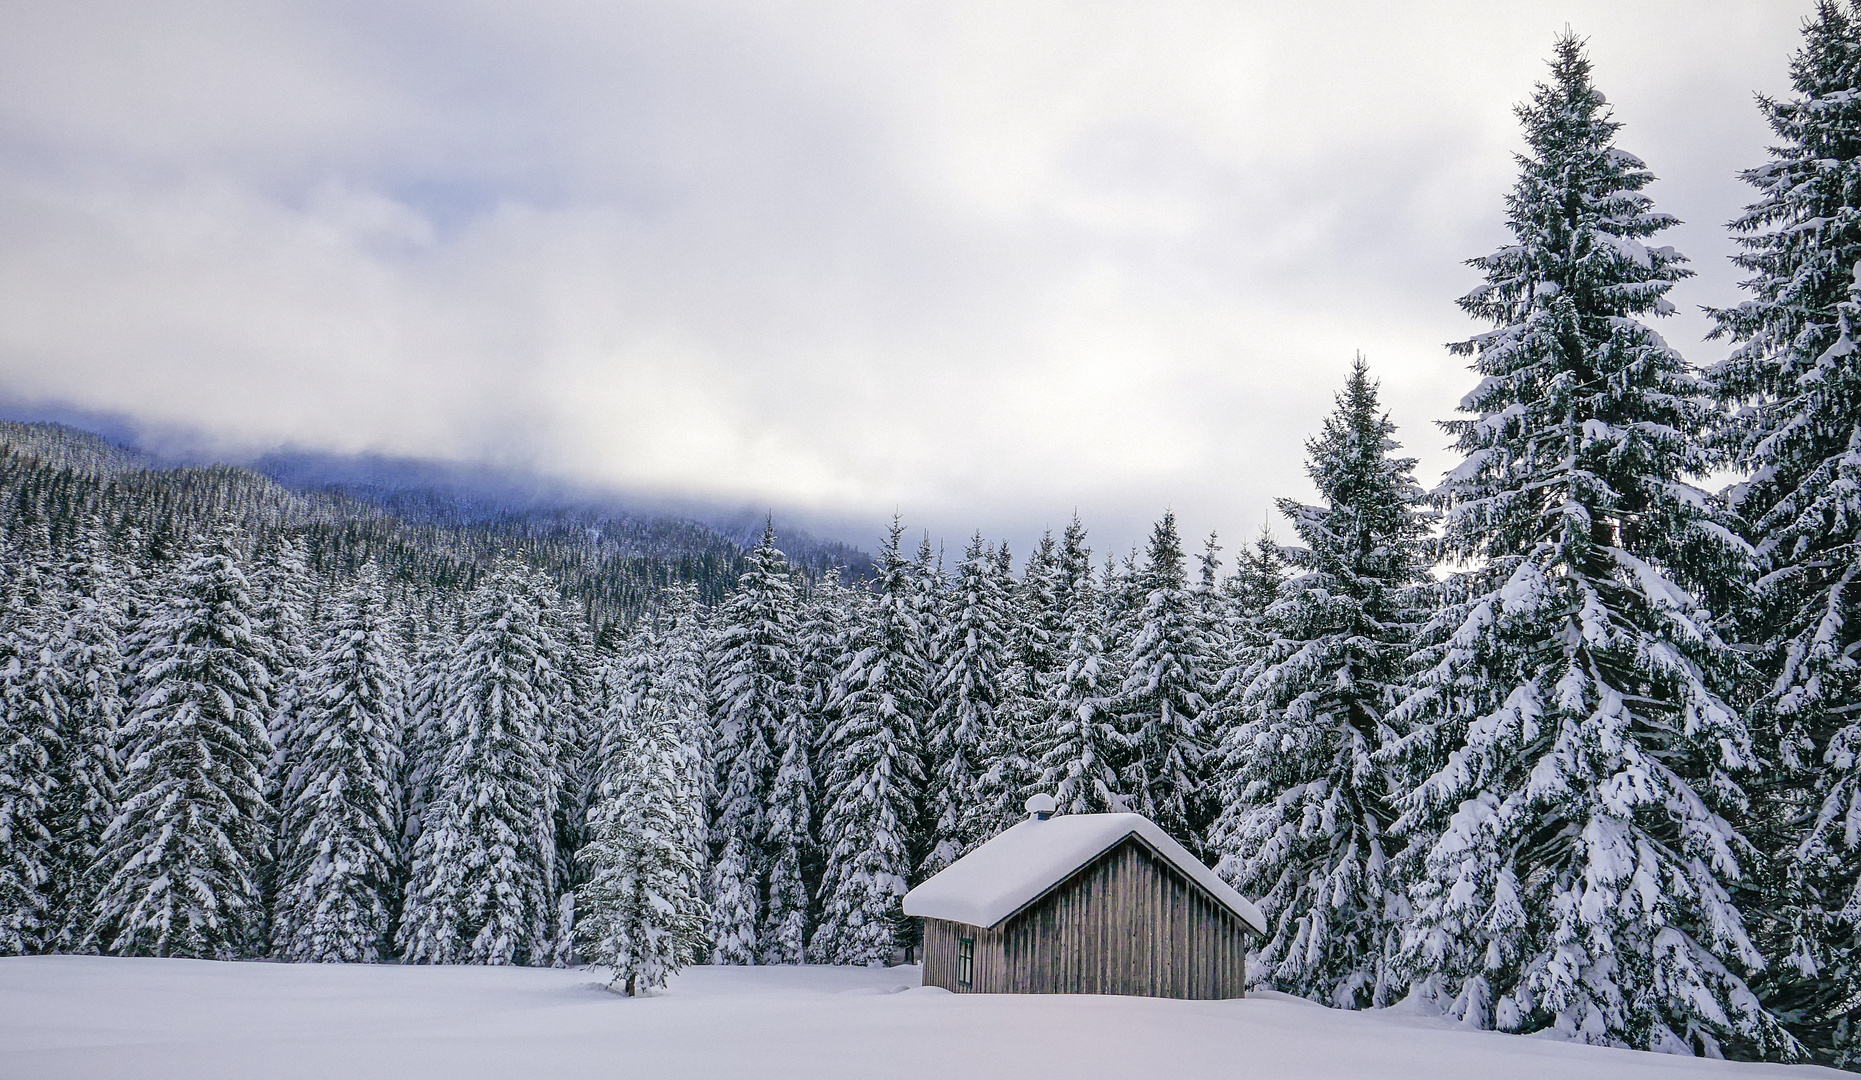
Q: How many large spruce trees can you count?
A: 3